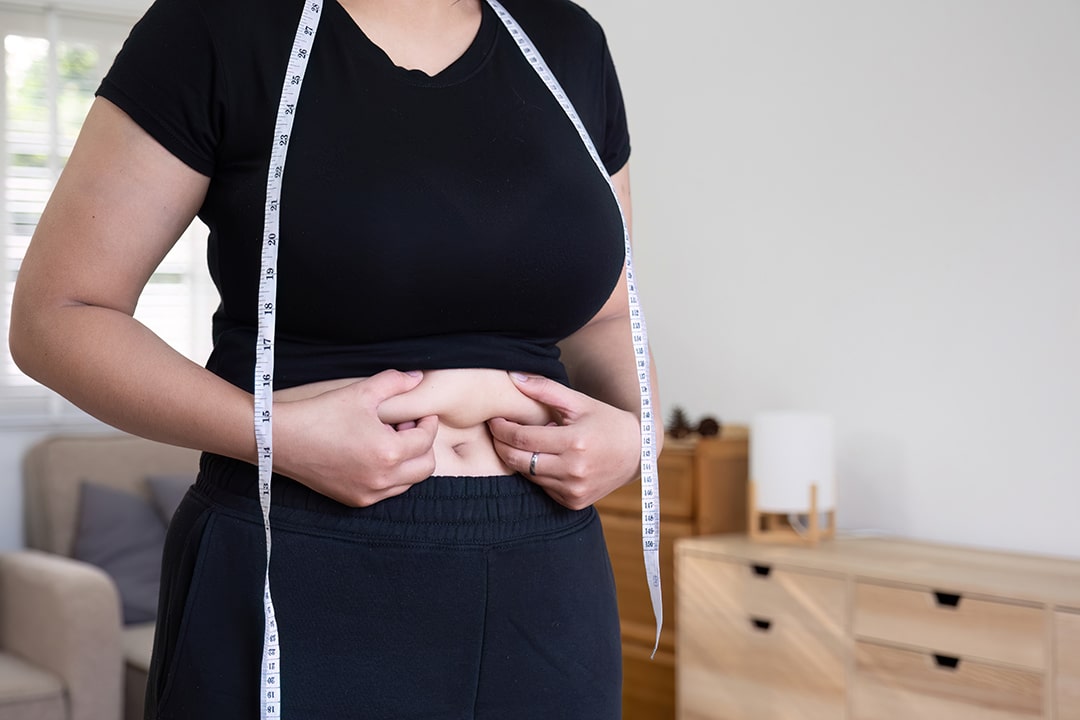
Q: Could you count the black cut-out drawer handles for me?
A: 4